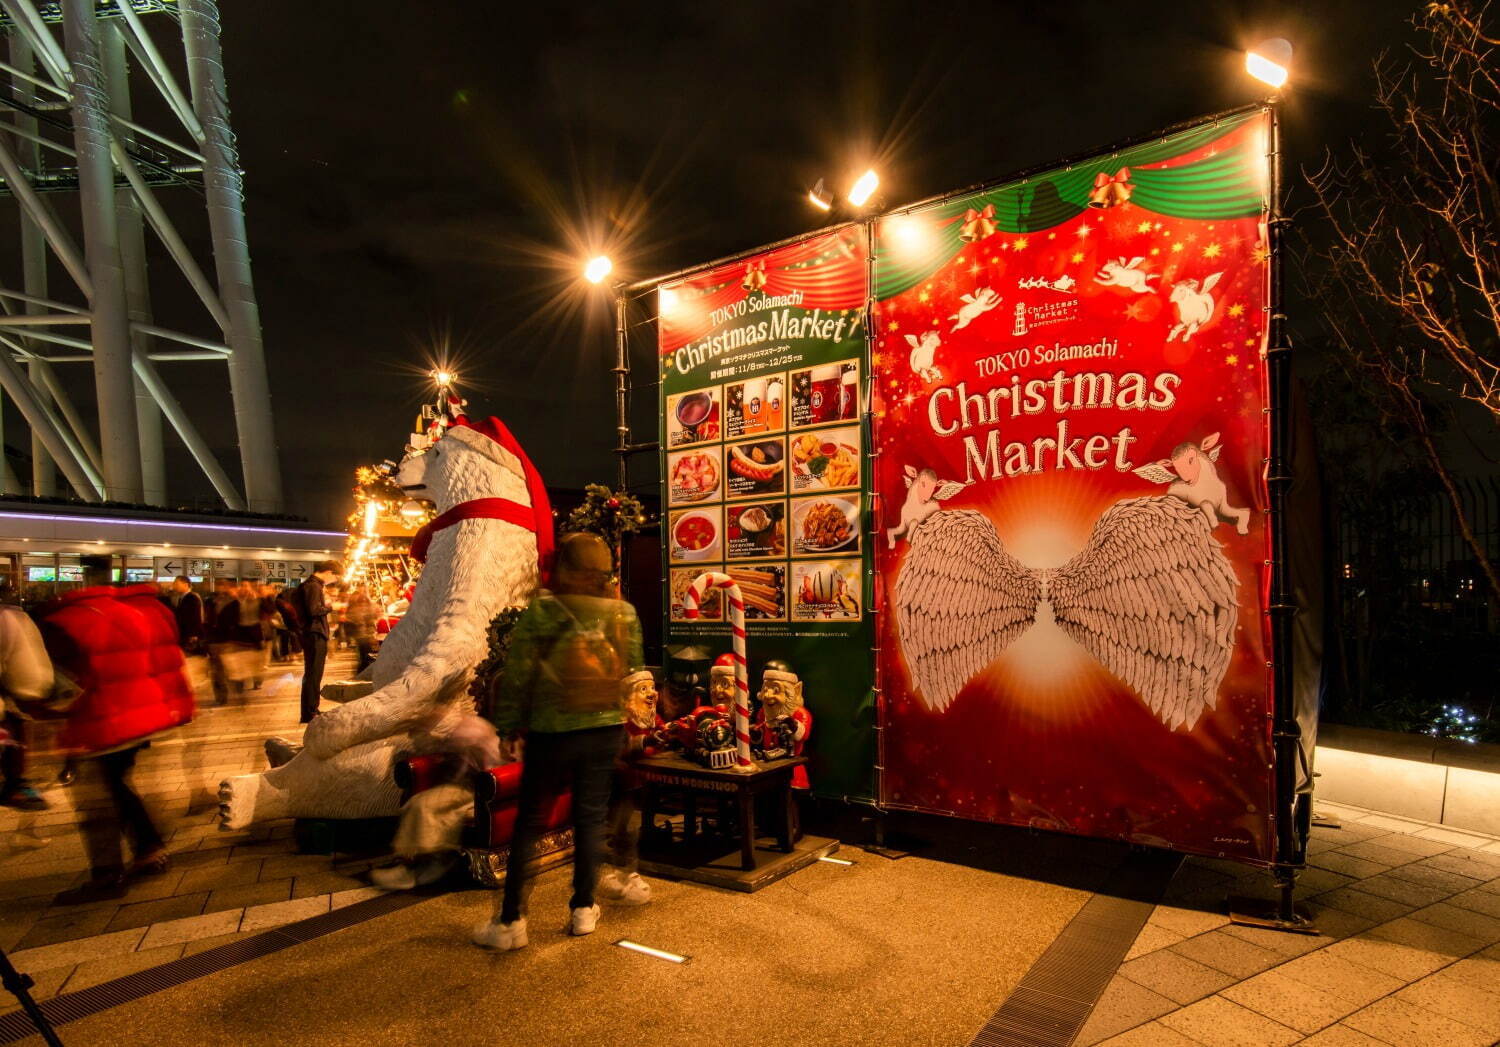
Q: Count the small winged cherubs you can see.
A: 6